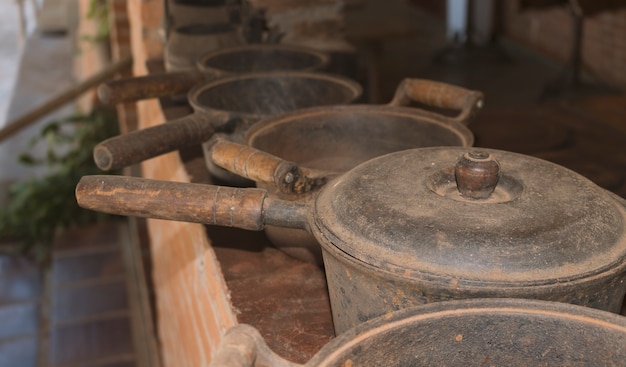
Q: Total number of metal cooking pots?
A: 5